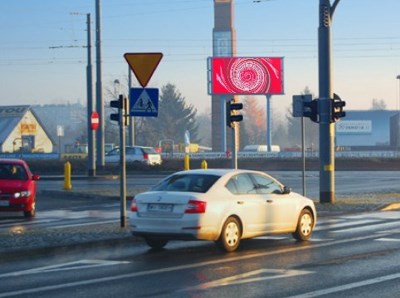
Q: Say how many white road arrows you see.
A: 2